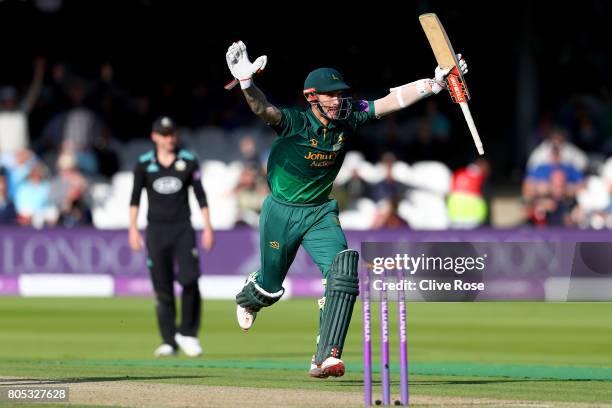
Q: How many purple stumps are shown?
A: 3